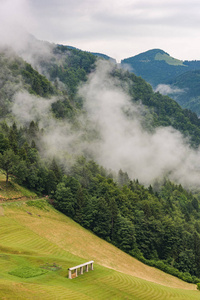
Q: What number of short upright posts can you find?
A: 5